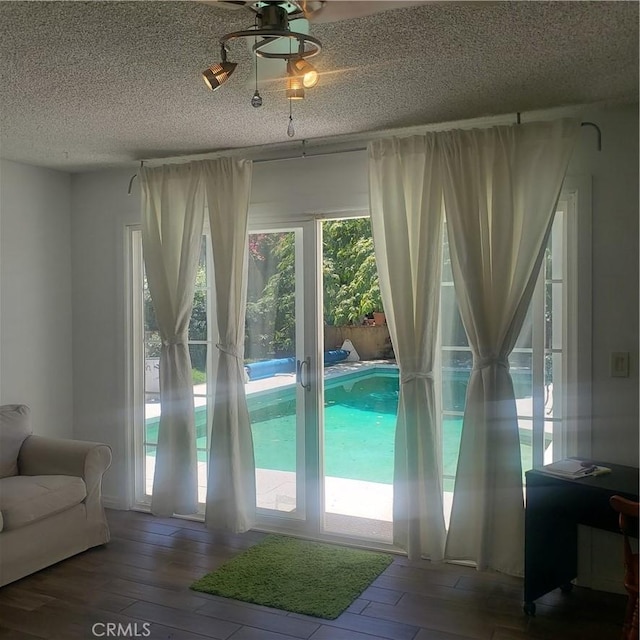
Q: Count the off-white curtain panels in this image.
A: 4